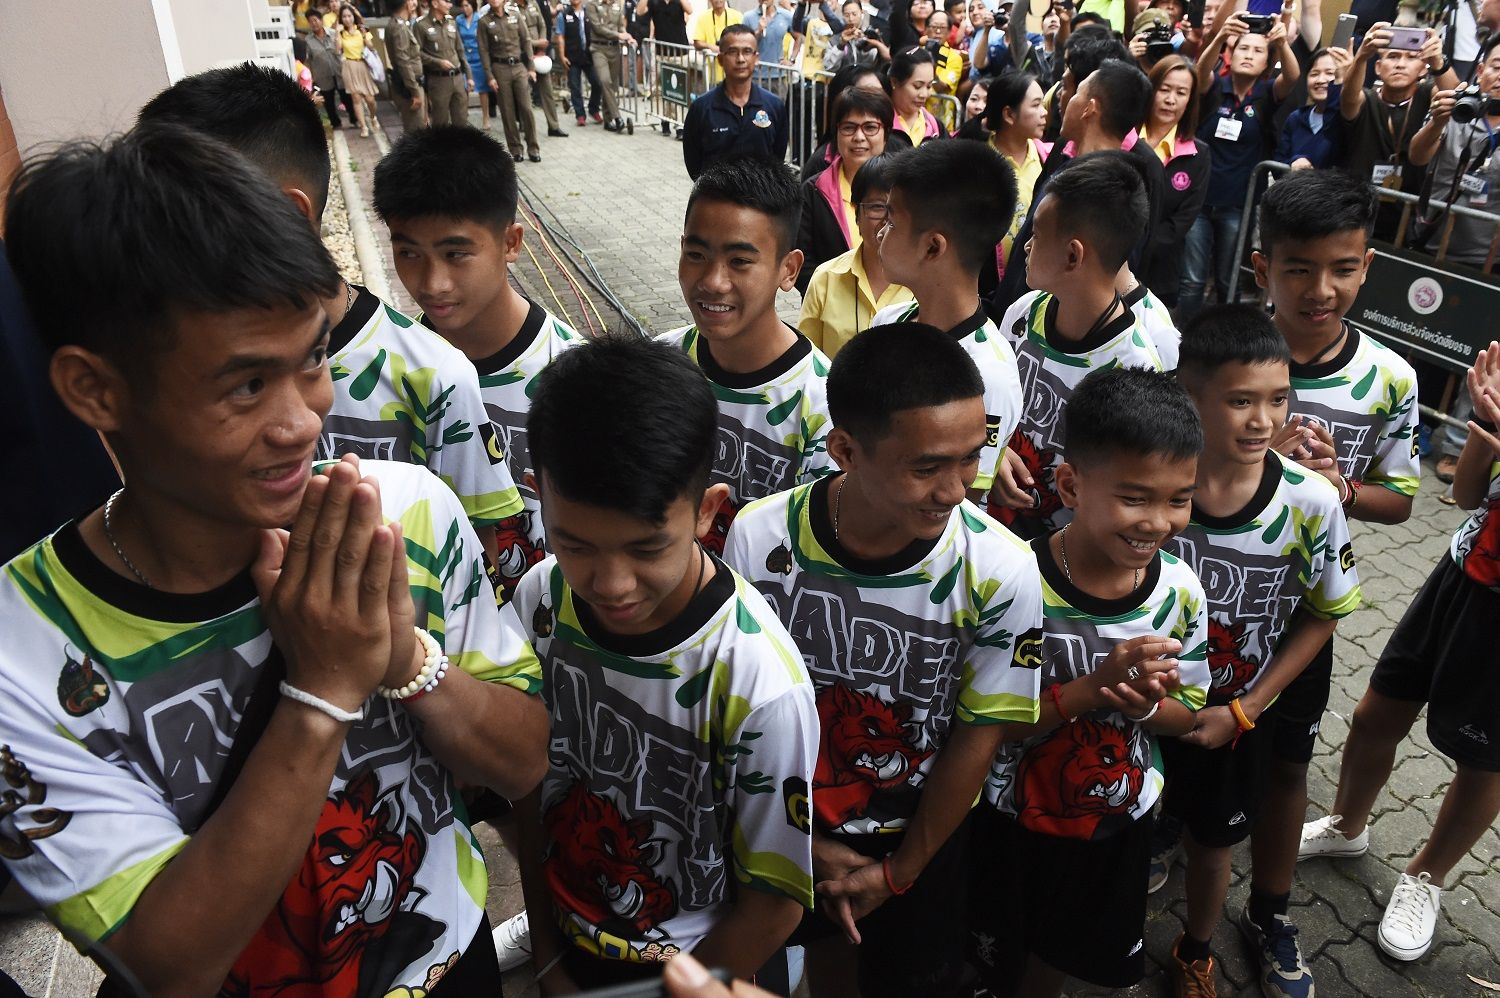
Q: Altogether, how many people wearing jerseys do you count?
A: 13